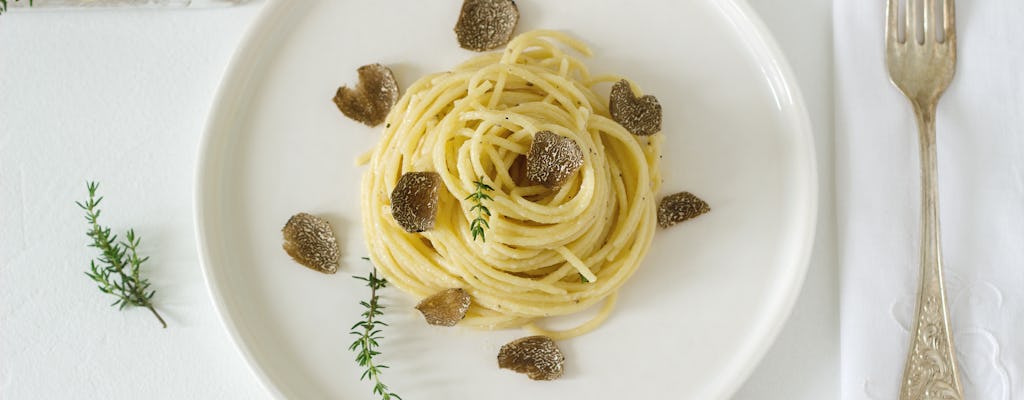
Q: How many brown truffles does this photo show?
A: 9